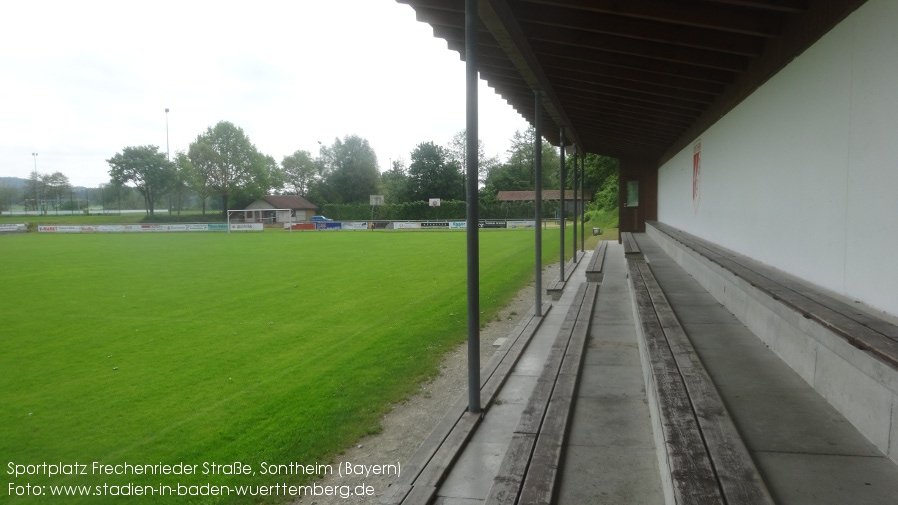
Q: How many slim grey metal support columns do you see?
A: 5